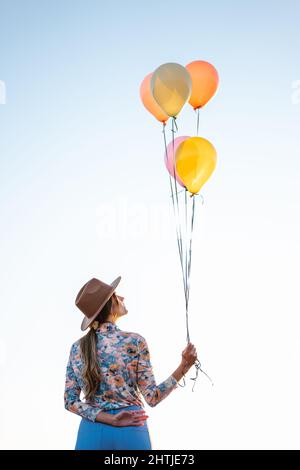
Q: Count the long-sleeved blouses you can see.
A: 1